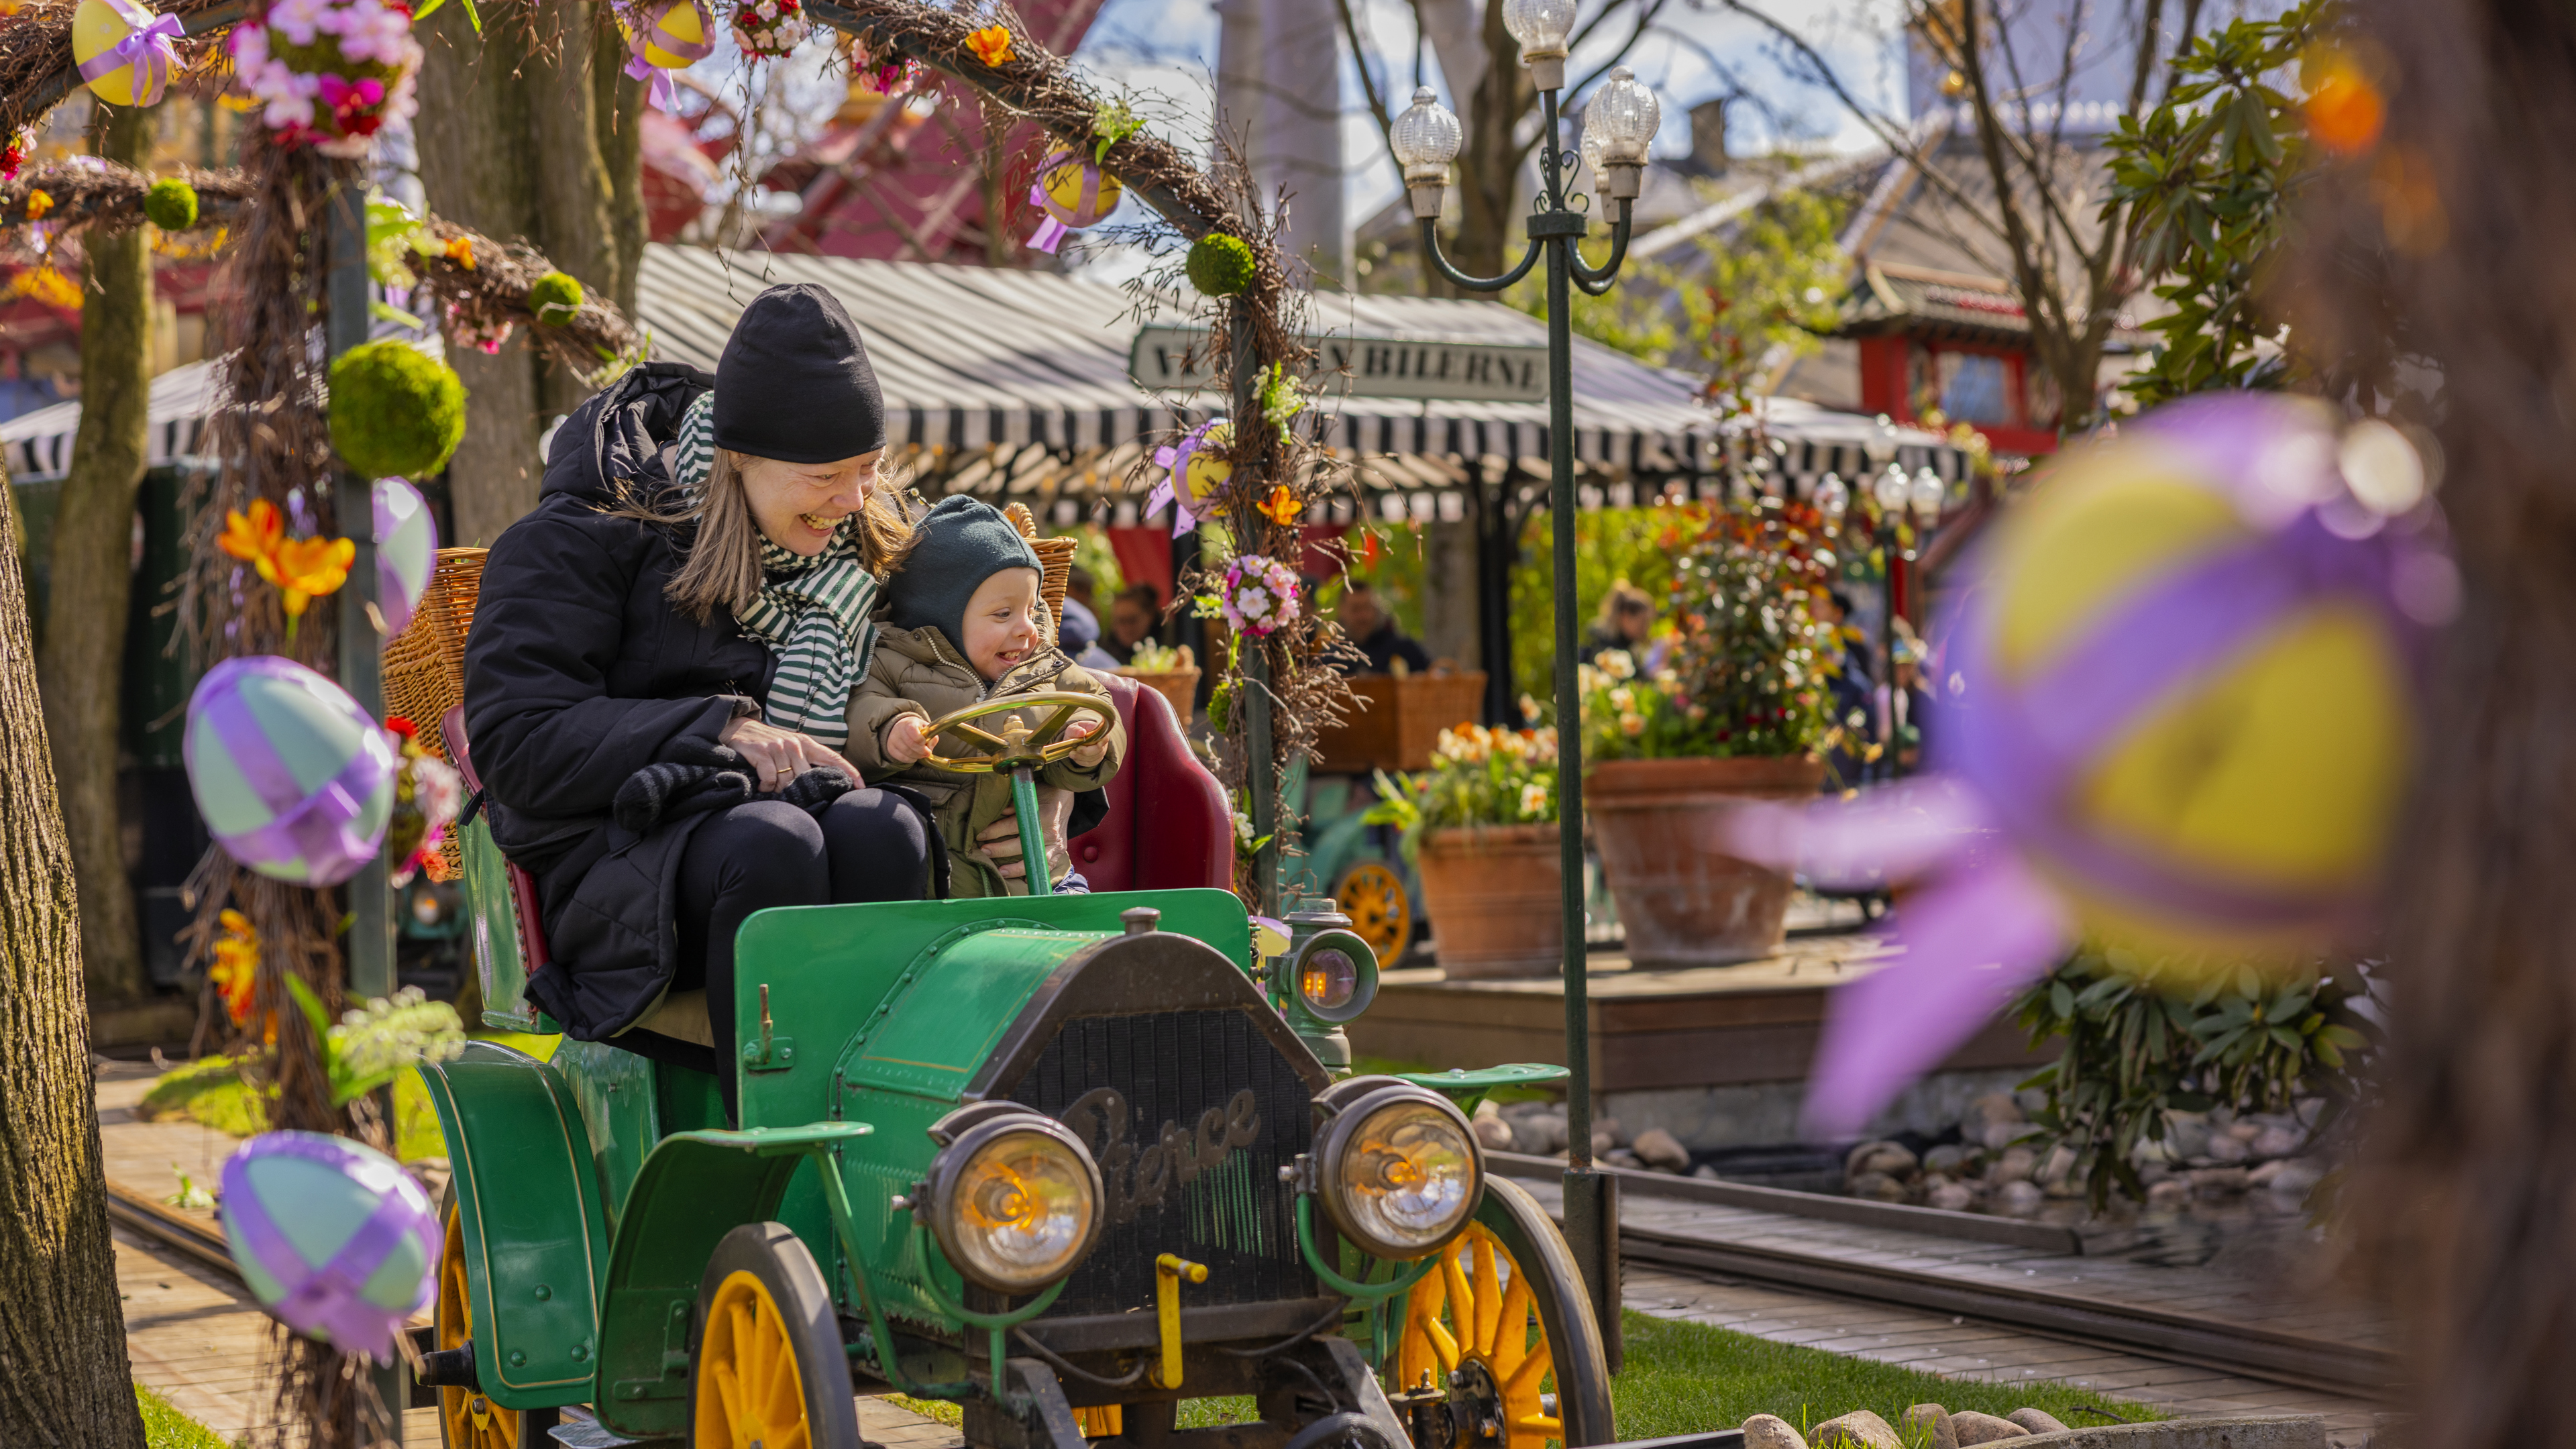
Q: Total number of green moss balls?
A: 5